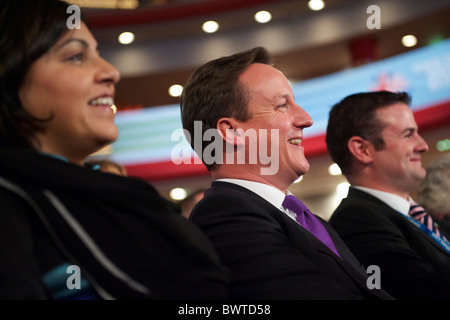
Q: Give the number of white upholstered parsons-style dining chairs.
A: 0